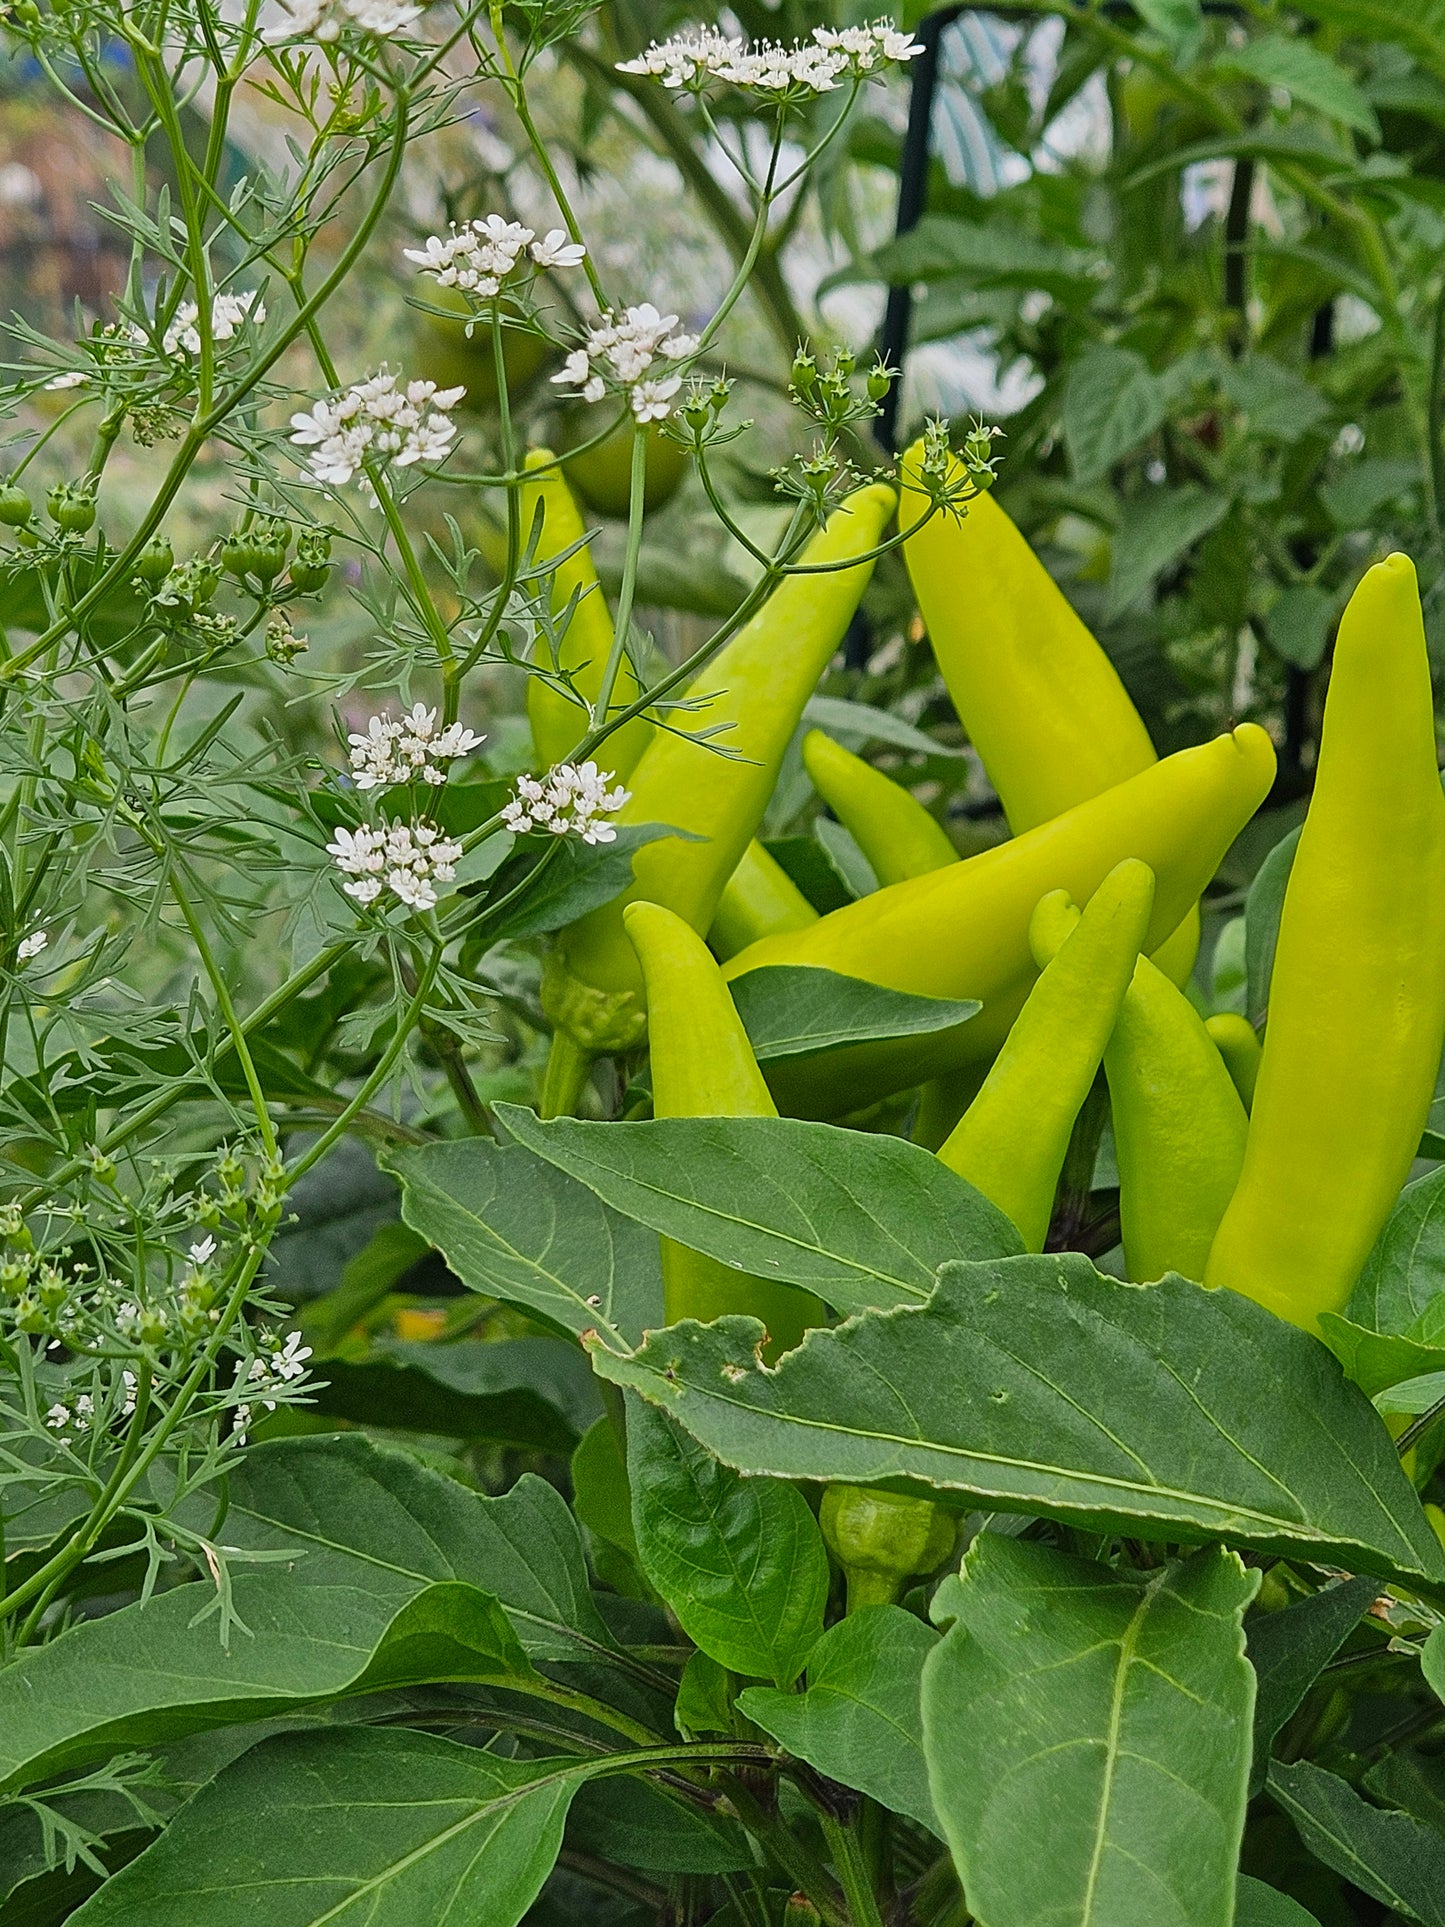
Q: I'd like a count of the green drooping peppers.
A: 0